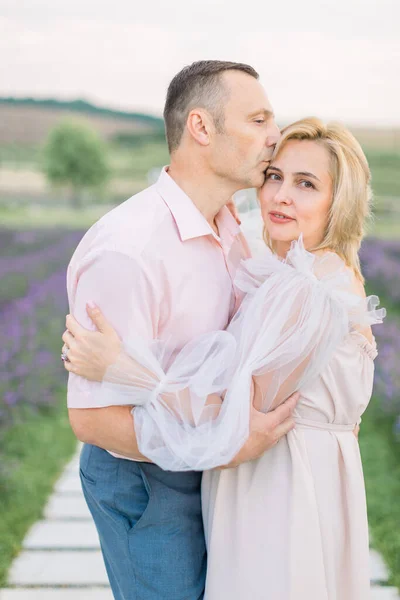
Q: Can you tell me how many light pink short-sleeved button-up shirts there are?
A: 1